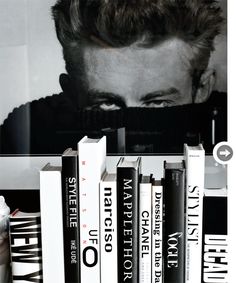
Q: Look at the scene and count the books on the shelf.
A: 11